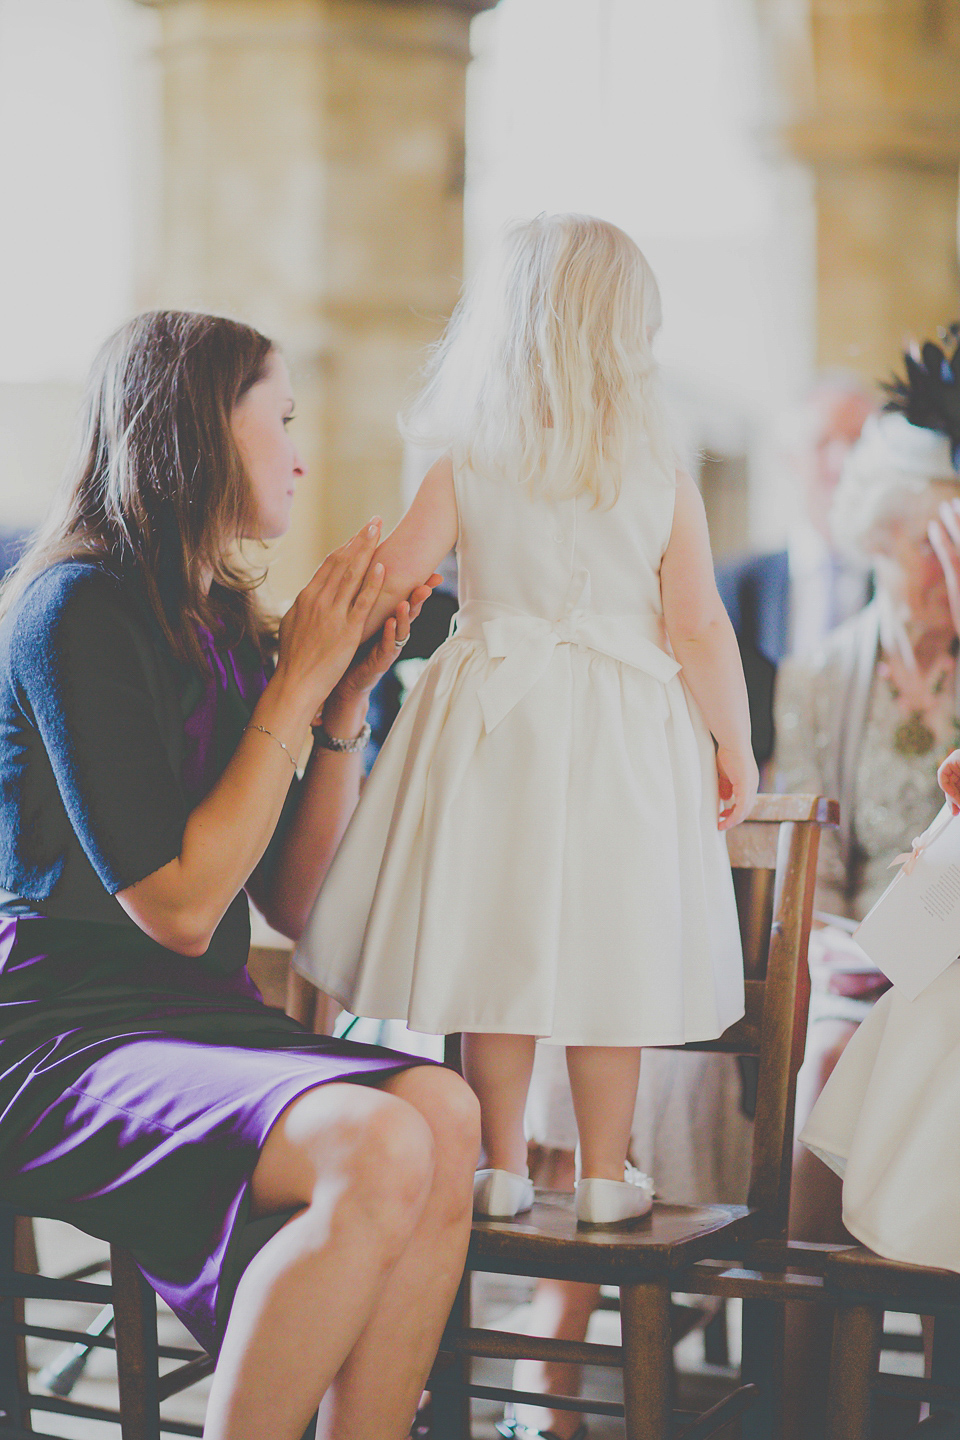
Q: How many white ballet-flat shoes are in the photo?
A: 2